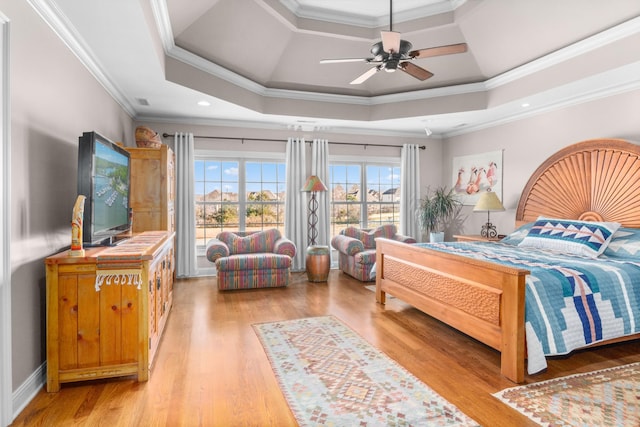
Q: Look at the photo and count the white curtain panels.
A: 4